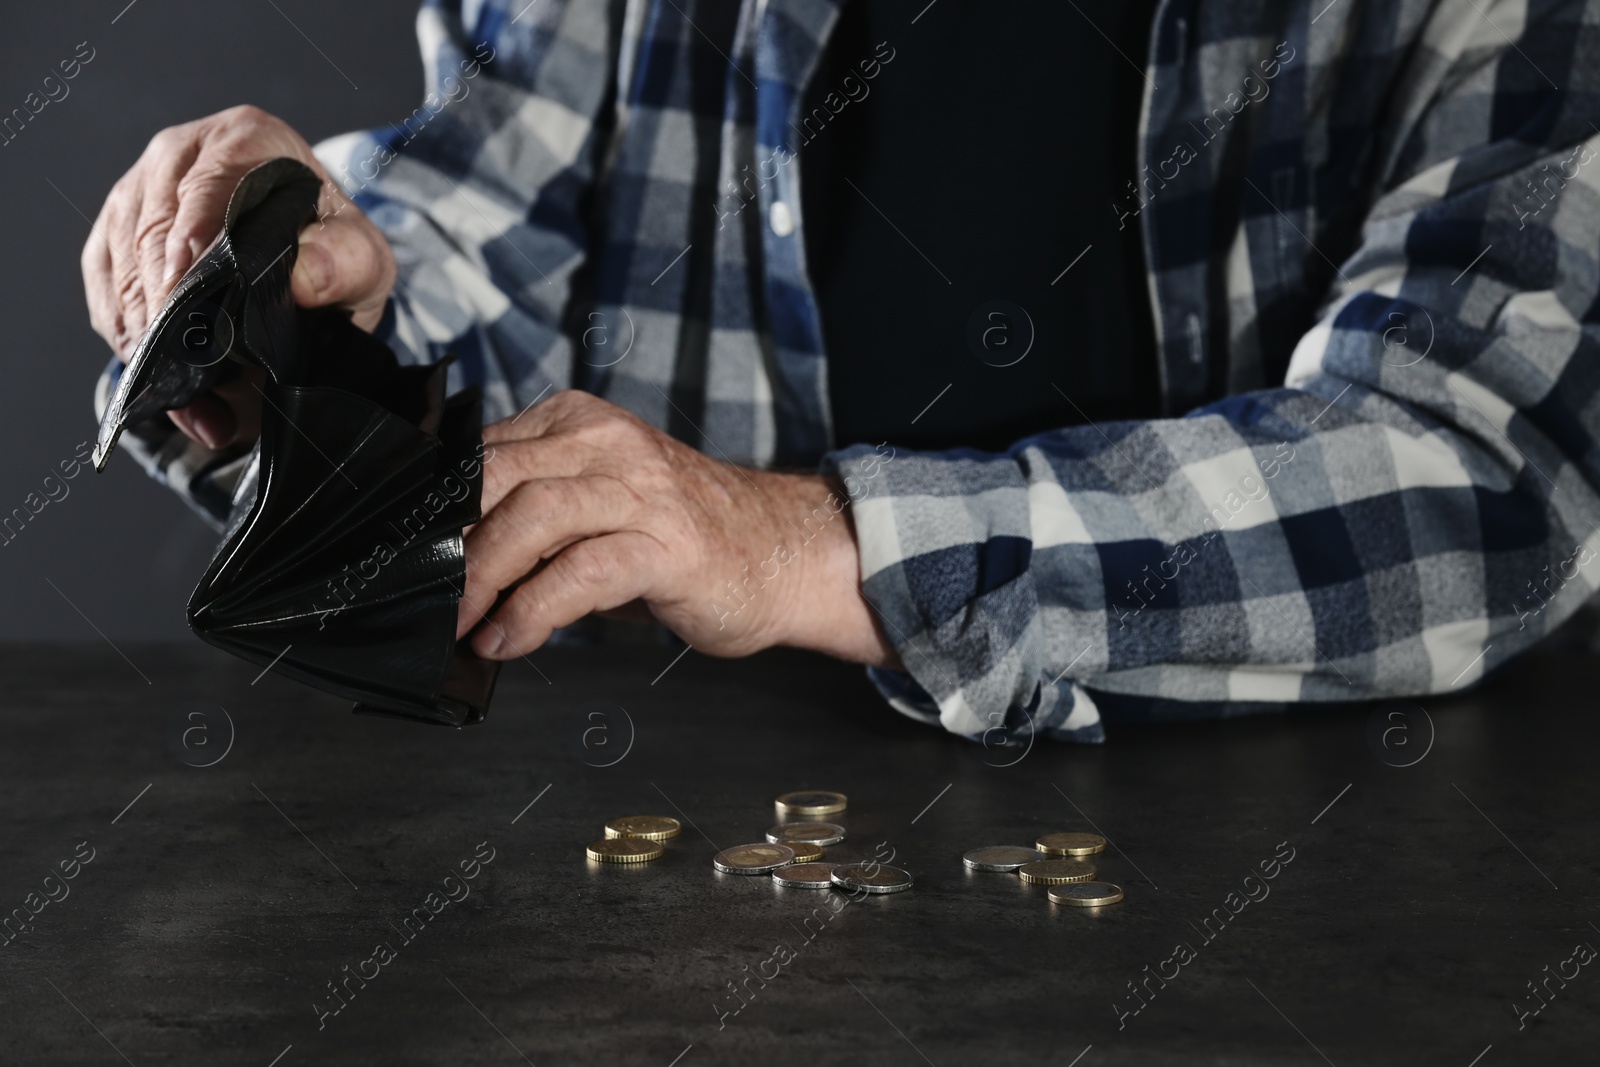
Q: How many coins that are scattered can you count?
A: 12